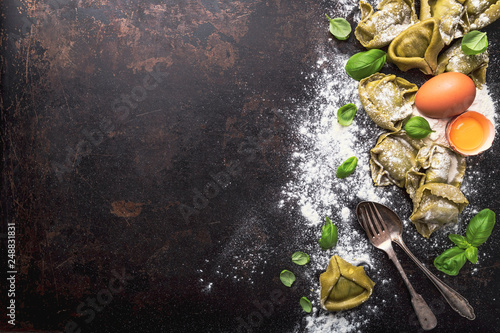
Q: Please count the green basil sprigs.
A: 11